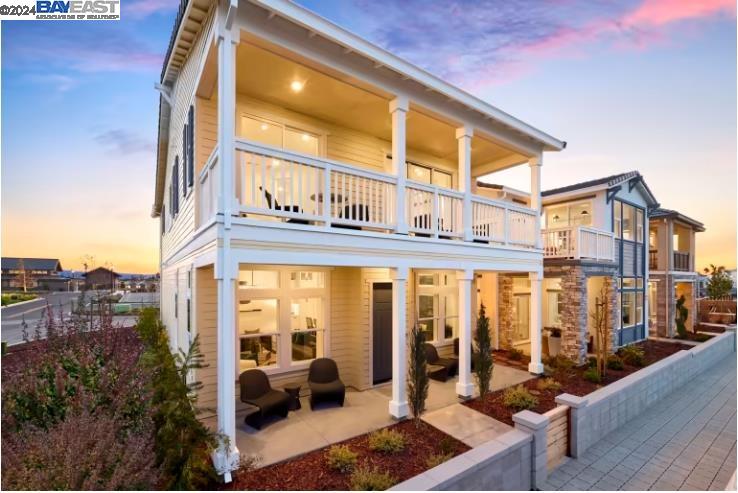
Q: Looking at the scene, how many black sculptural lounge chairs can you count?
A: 4